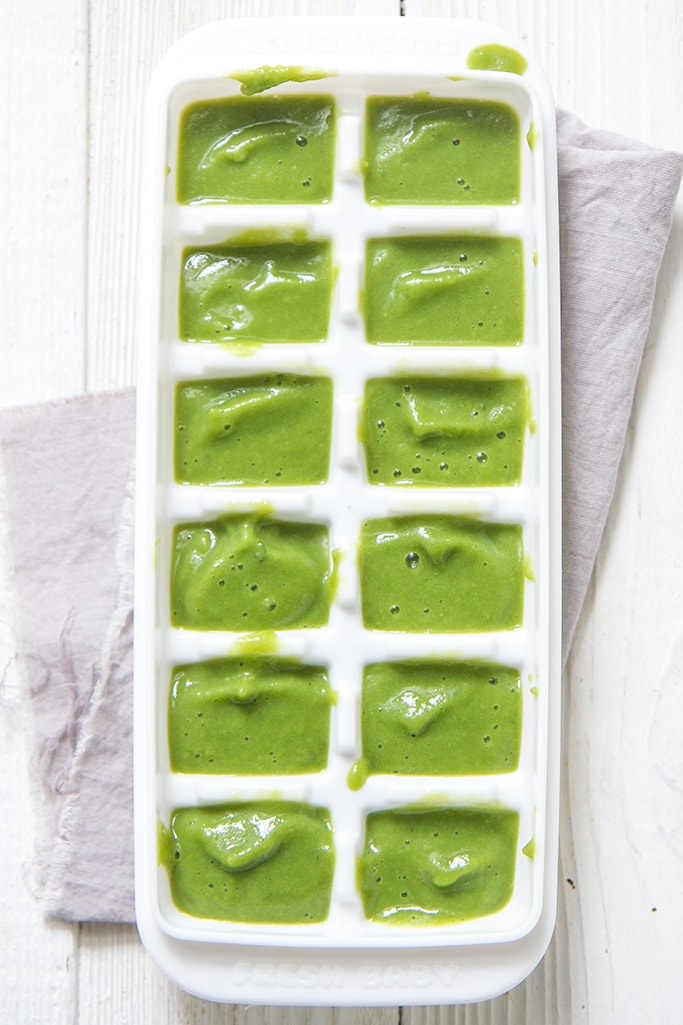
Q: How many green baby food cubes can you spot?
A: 12